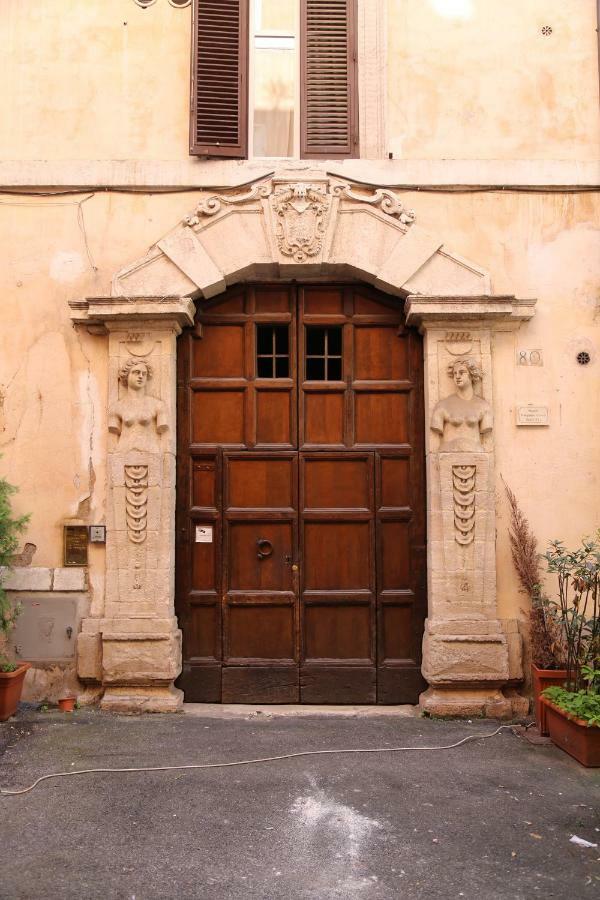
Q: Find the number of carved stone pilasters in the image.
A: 2